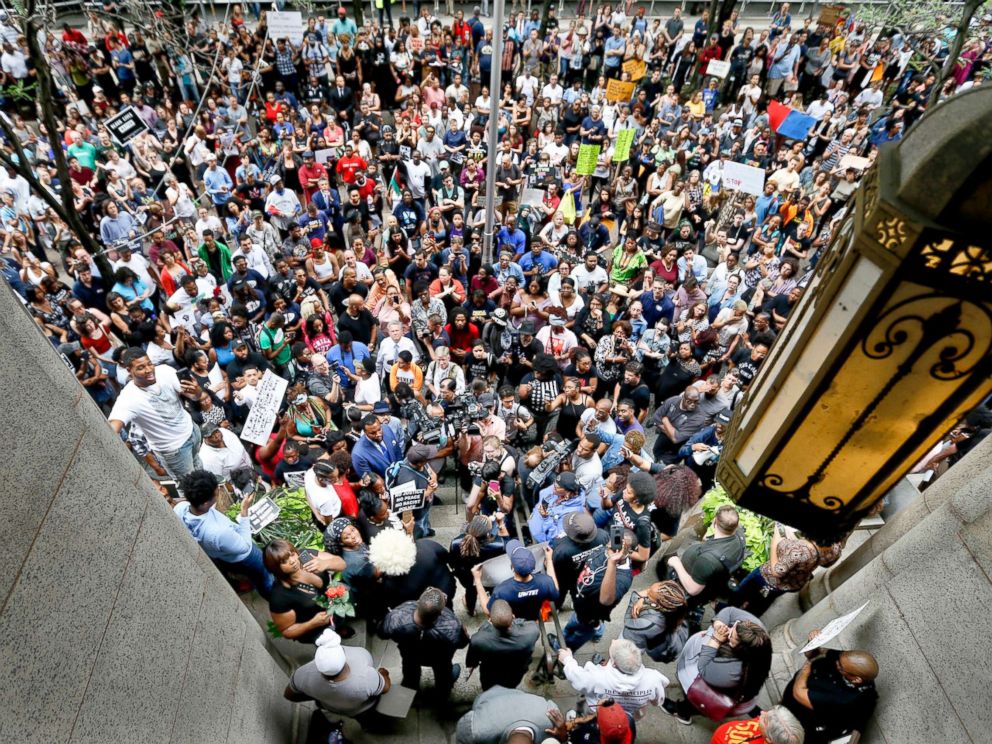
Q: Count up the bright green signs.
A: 2